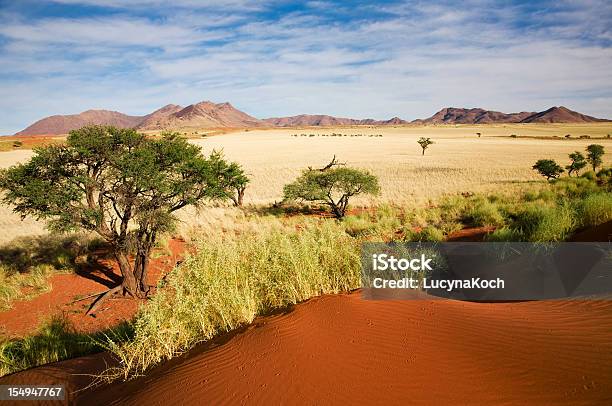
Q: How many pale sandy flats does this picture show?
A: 1